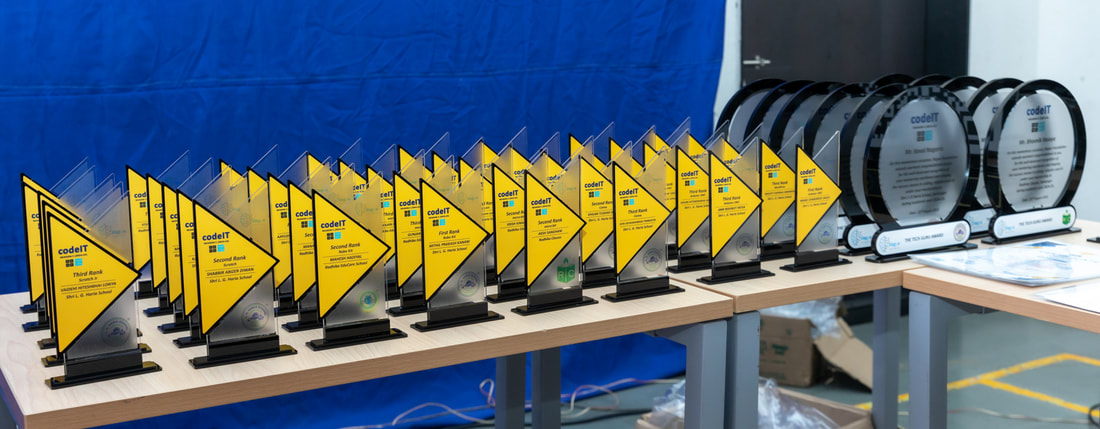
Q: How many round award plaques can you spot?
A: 11